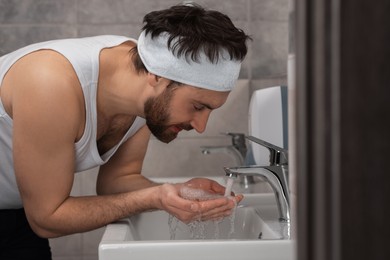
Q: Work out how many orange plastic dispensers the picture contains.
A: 0